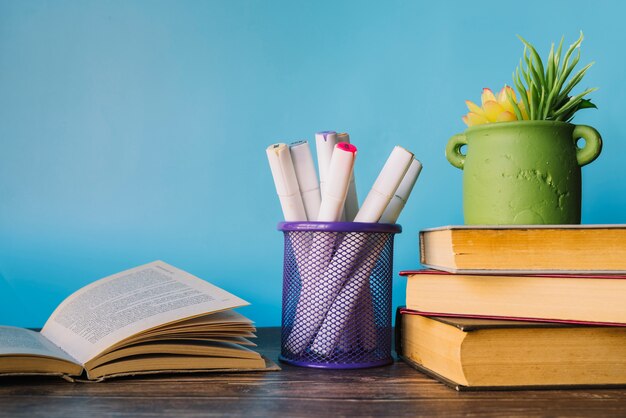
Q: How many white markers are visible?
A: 7